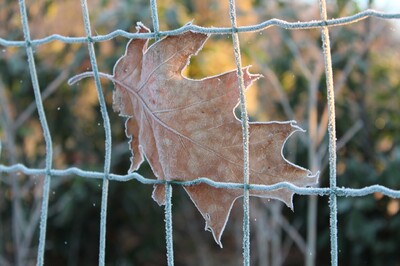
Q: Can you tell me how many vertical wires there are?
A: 5